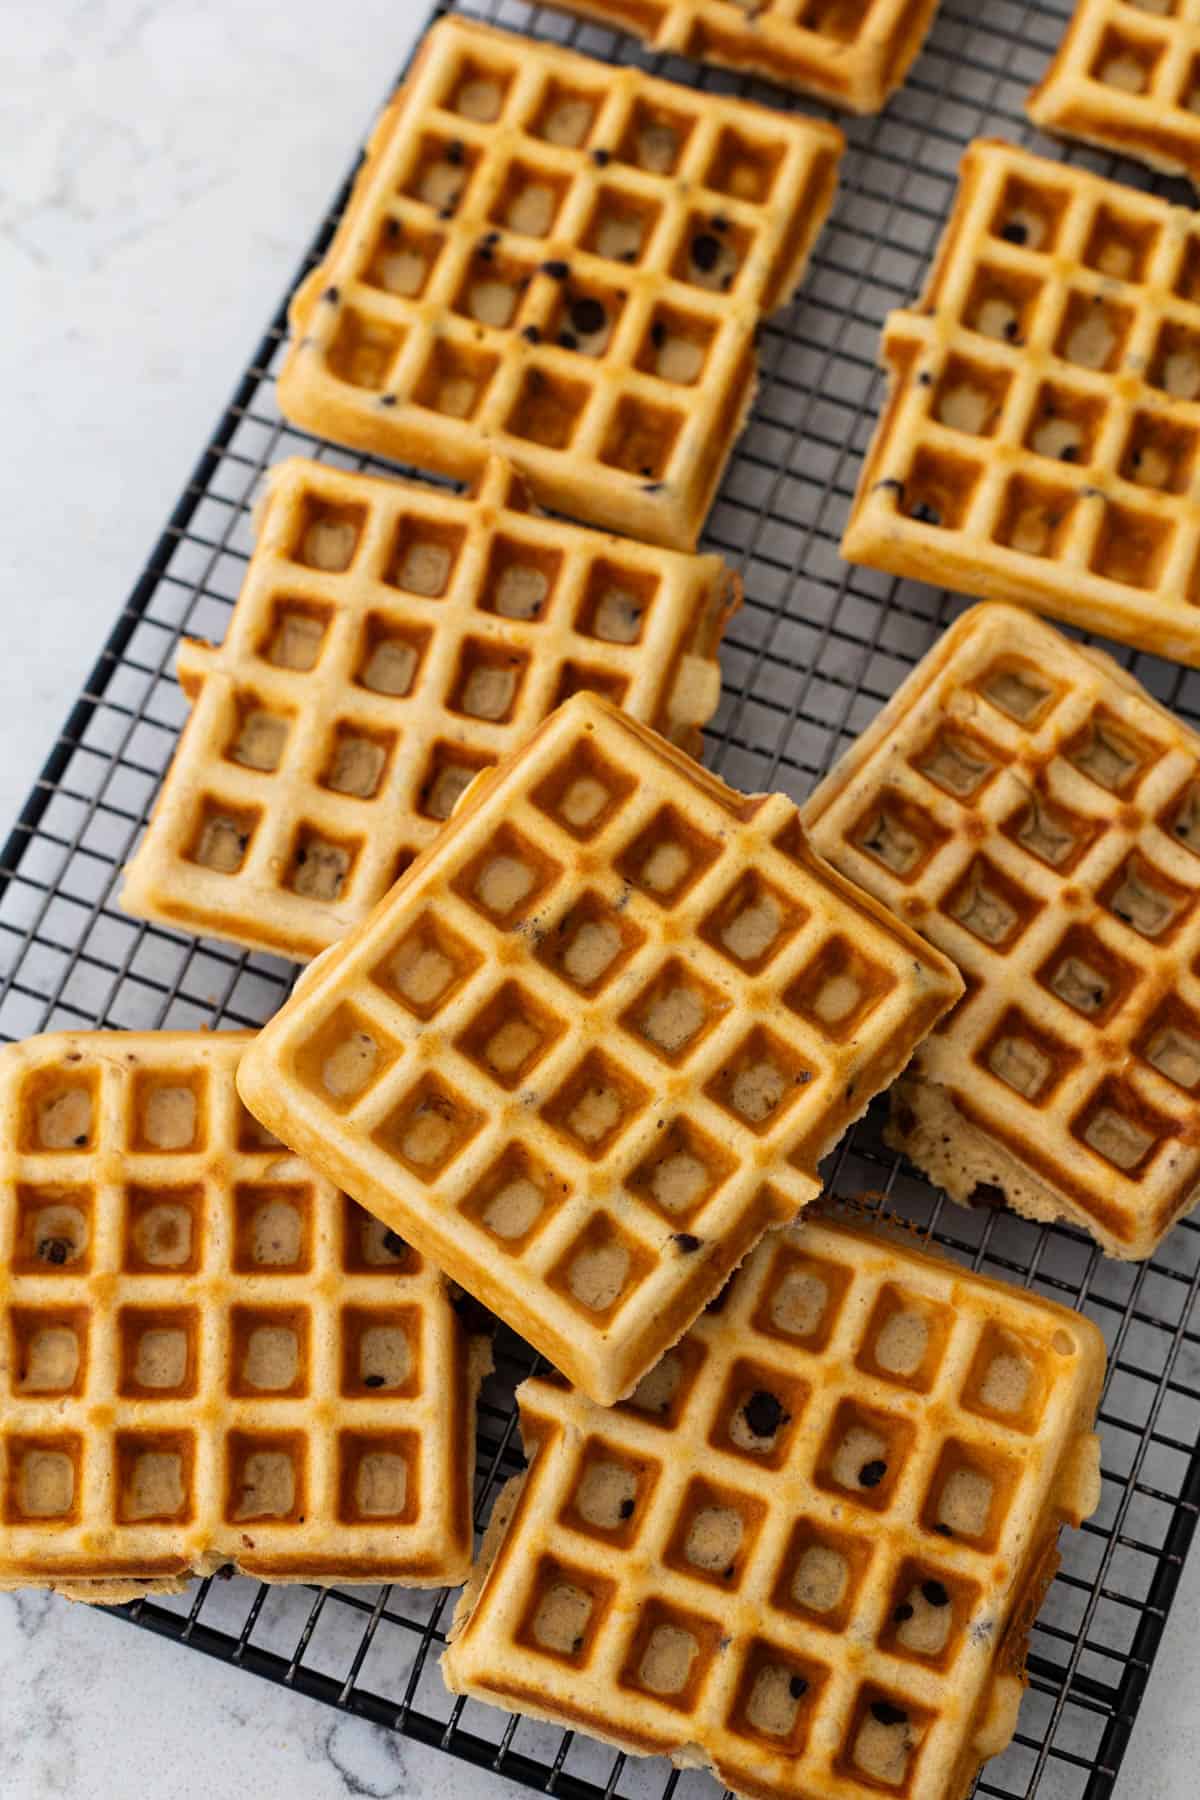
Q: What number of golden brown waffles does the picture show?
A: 9